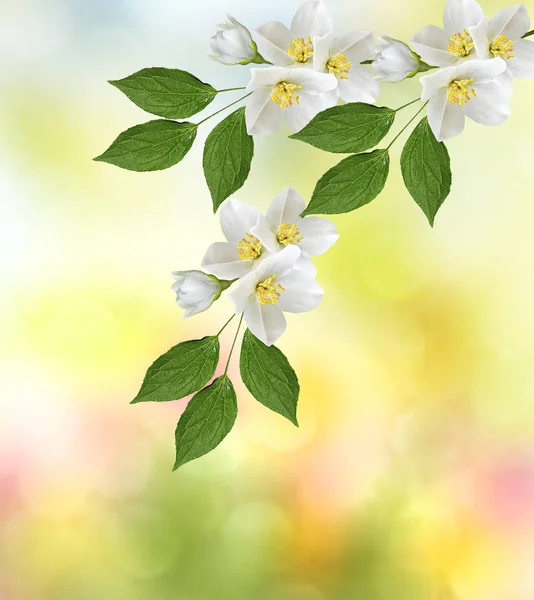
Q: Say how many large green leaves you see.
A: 9